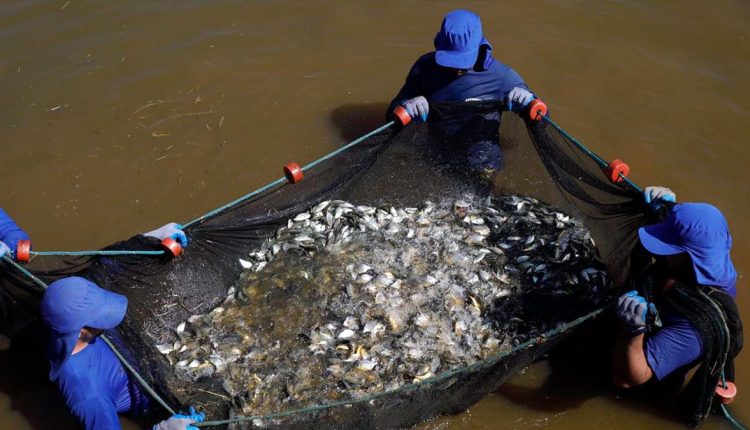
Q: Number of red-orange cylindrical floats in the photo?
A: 7